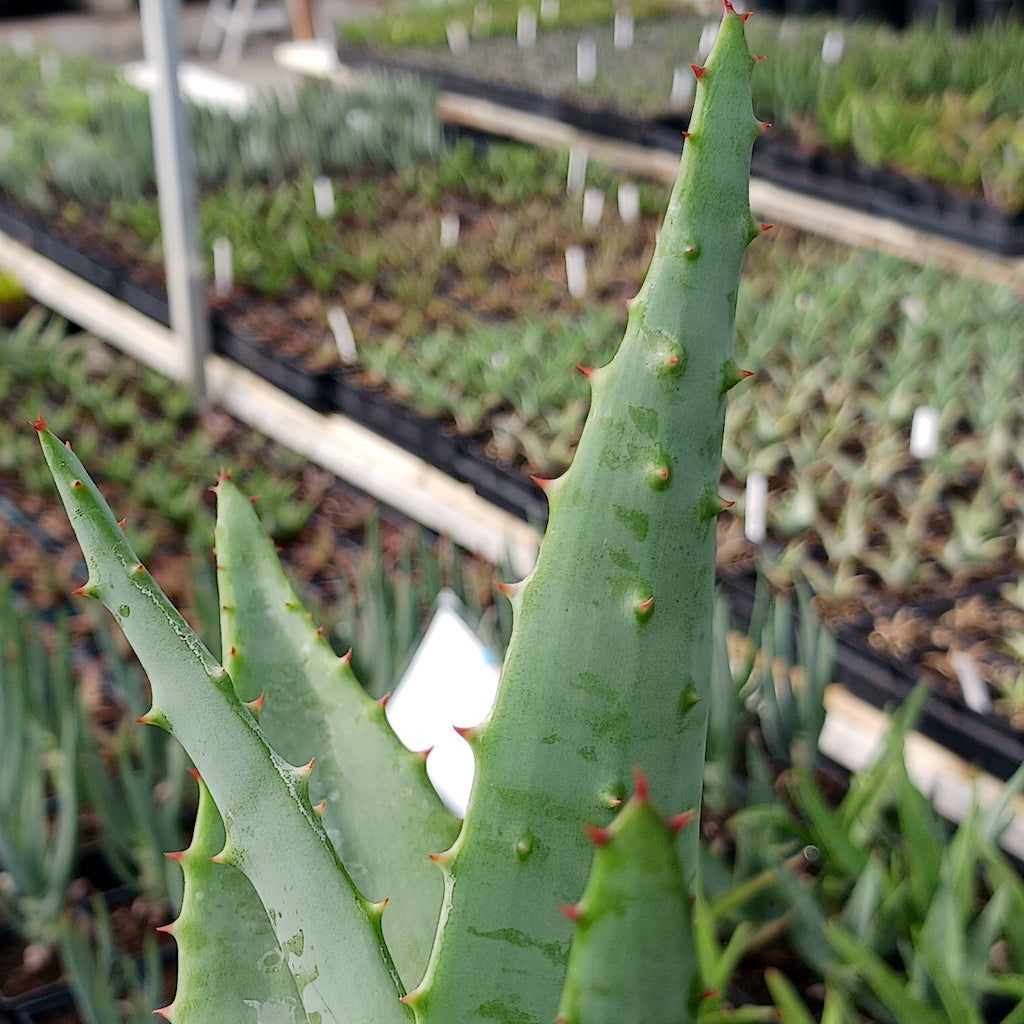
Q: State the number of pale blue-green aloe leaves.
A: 5